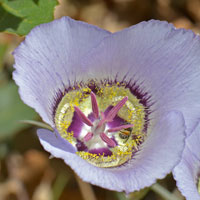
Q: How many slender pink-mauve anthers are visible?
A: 6